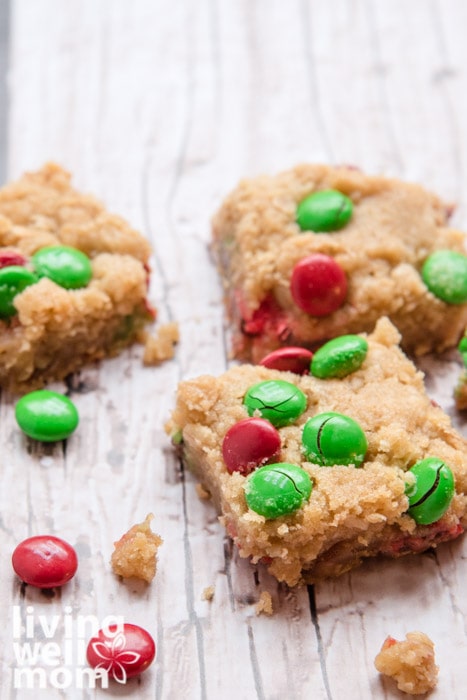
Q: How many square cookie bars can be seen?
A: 3